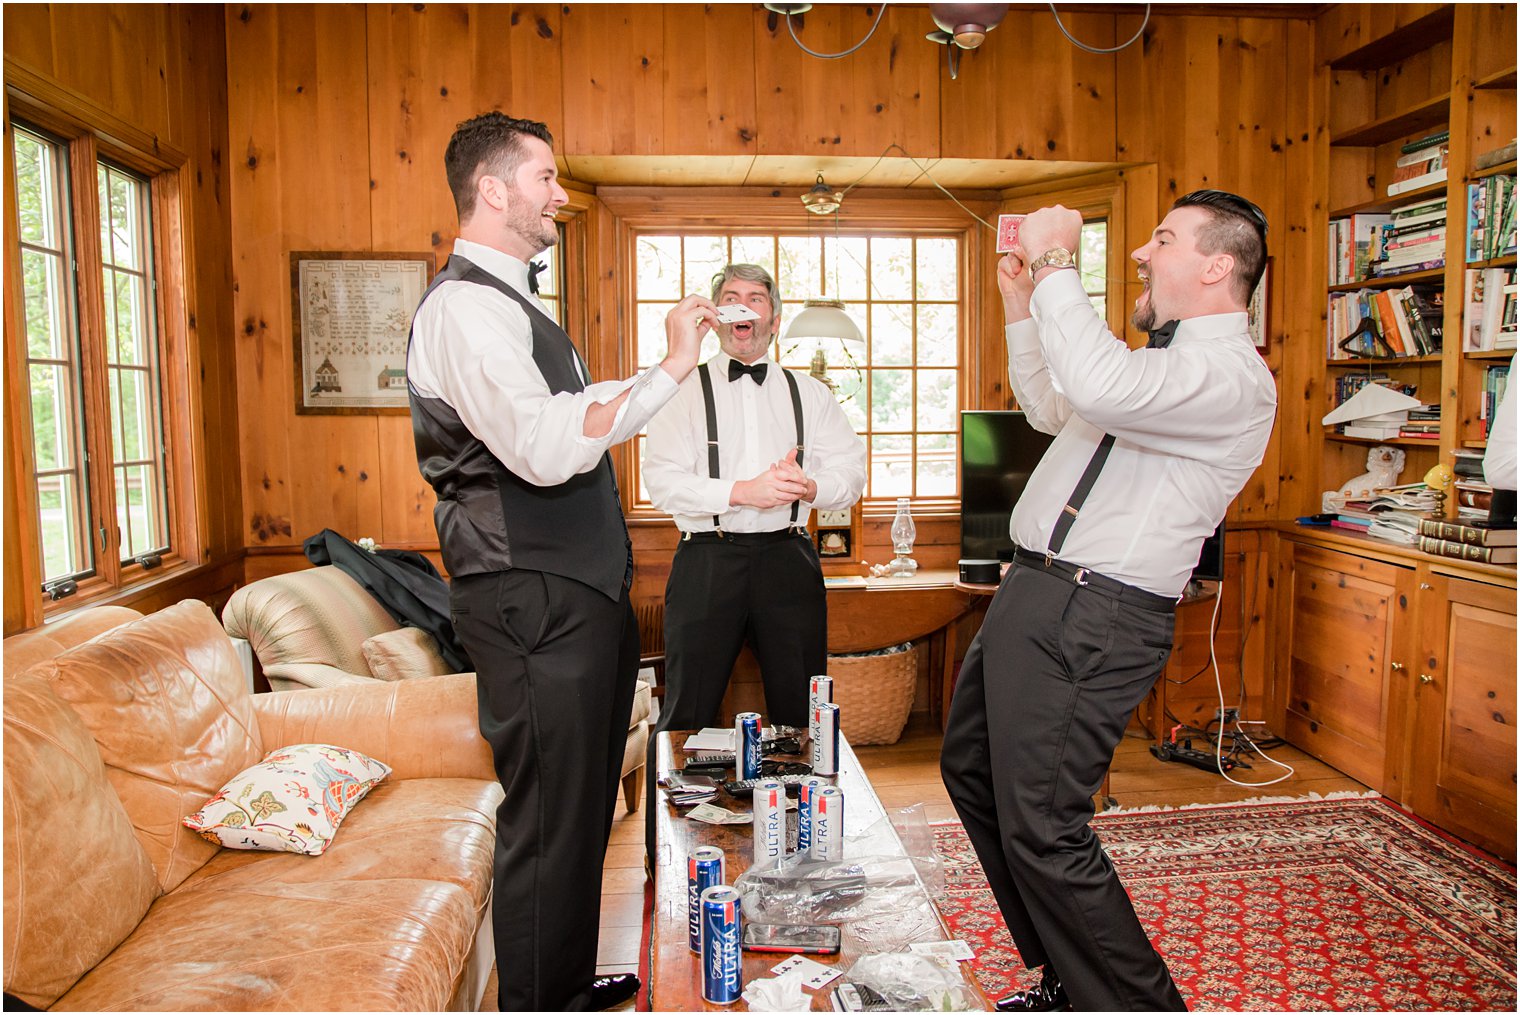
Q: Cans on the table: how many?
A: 8